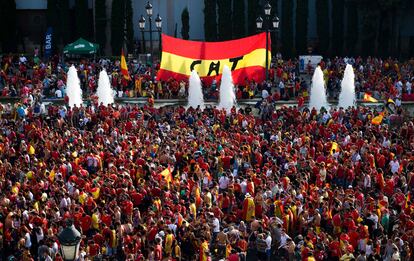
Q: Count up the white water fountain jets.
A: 6